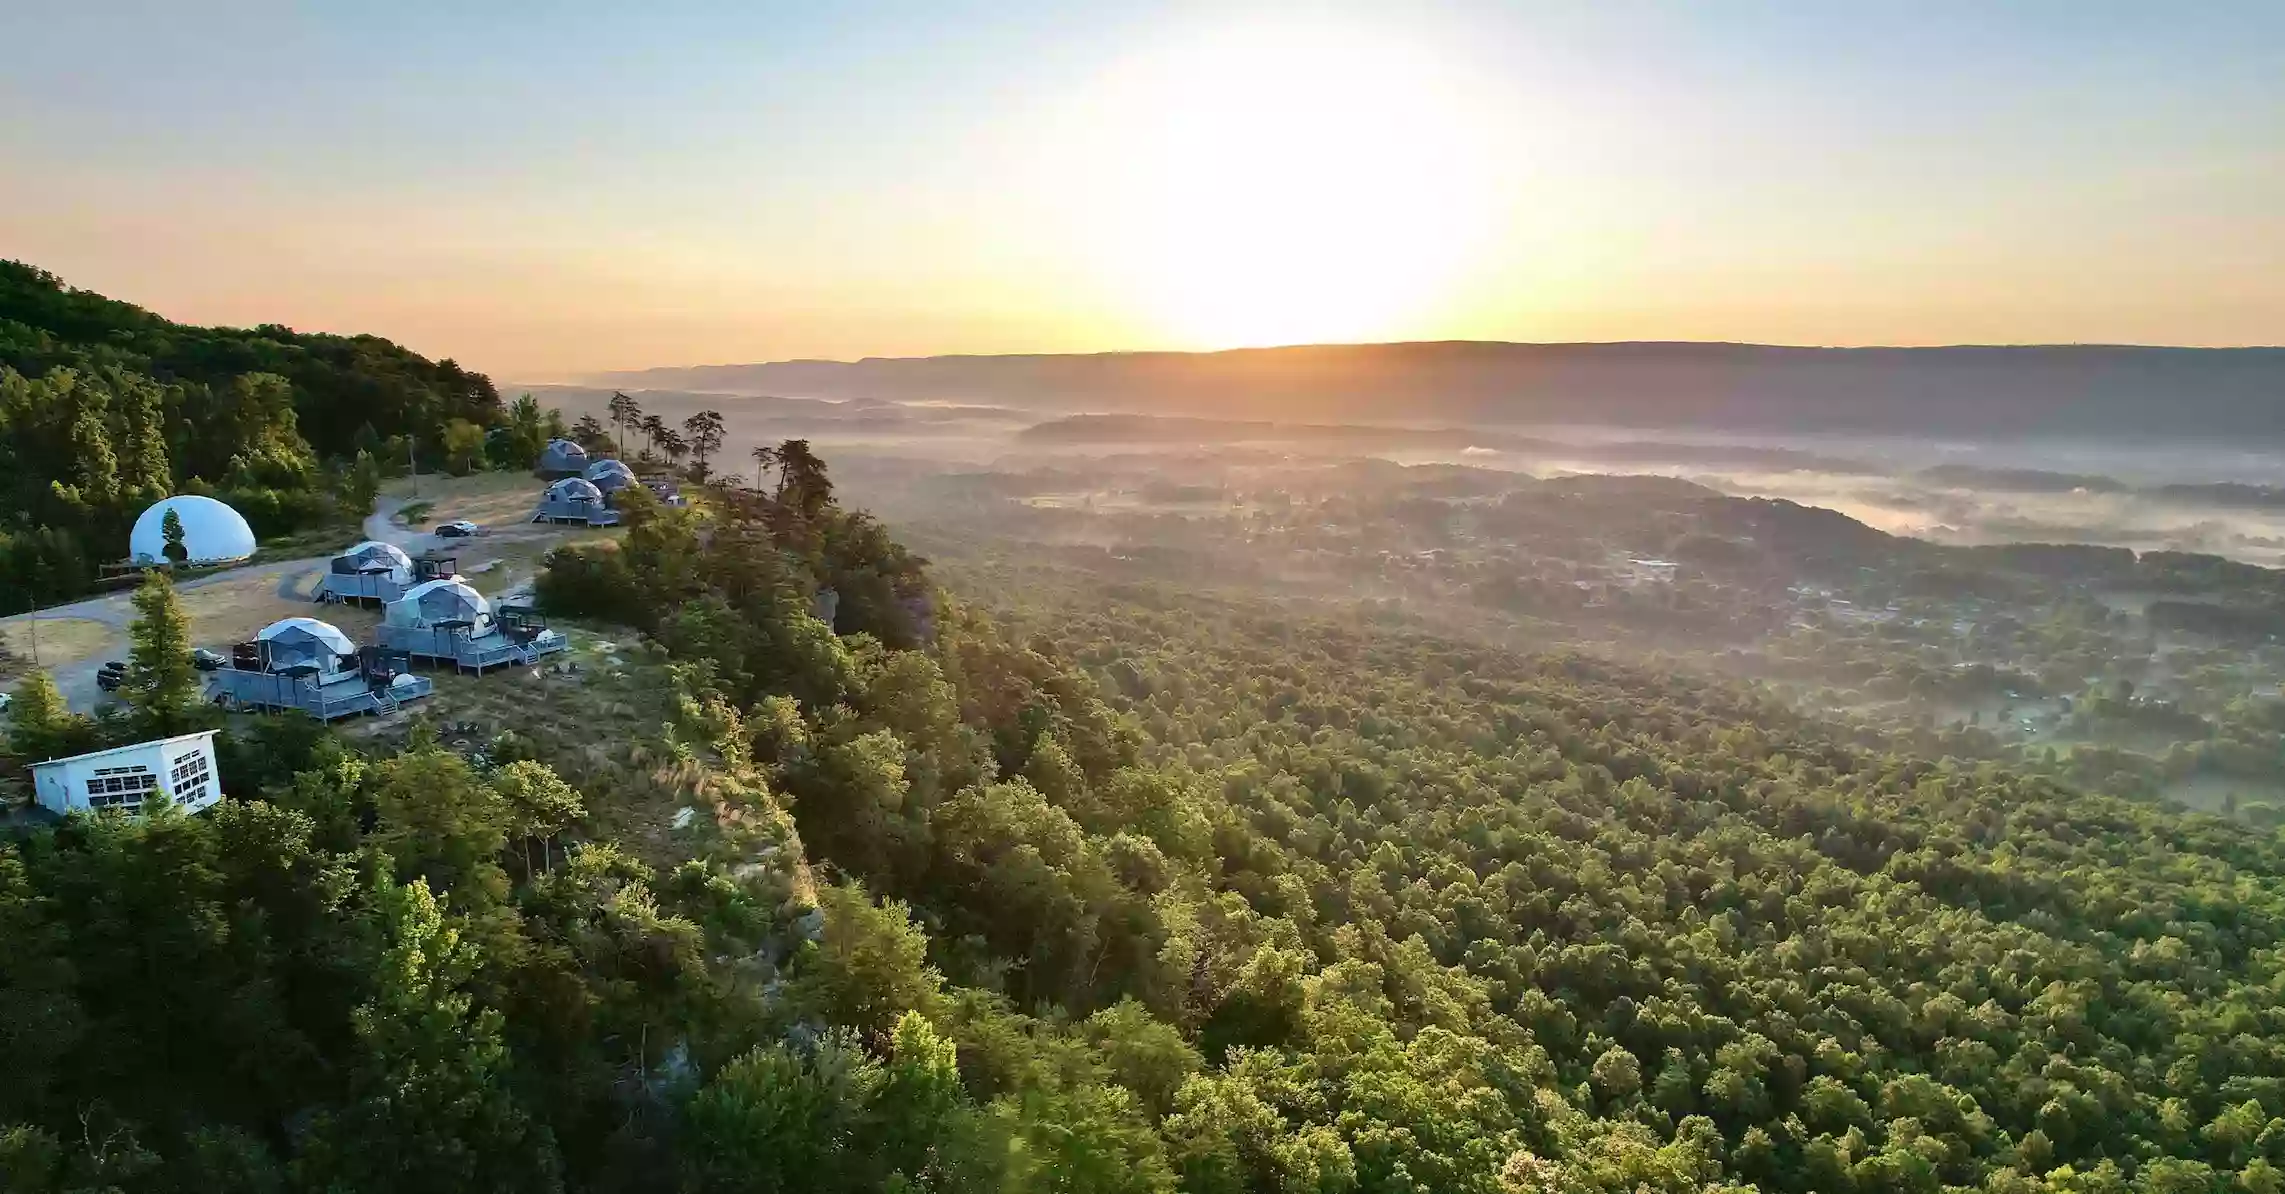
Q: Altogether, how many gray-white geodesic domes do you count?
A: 6